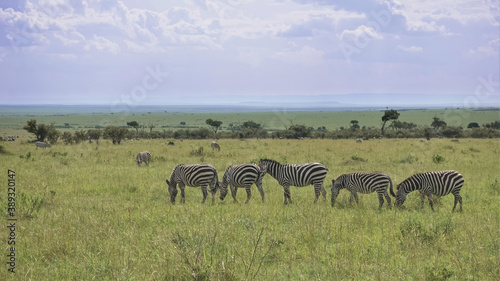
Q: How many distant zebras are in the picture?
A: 3